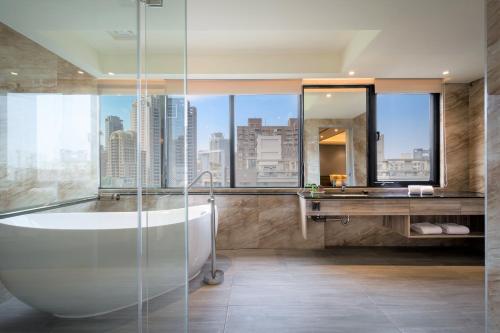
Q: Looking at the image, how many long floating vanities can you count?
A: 1